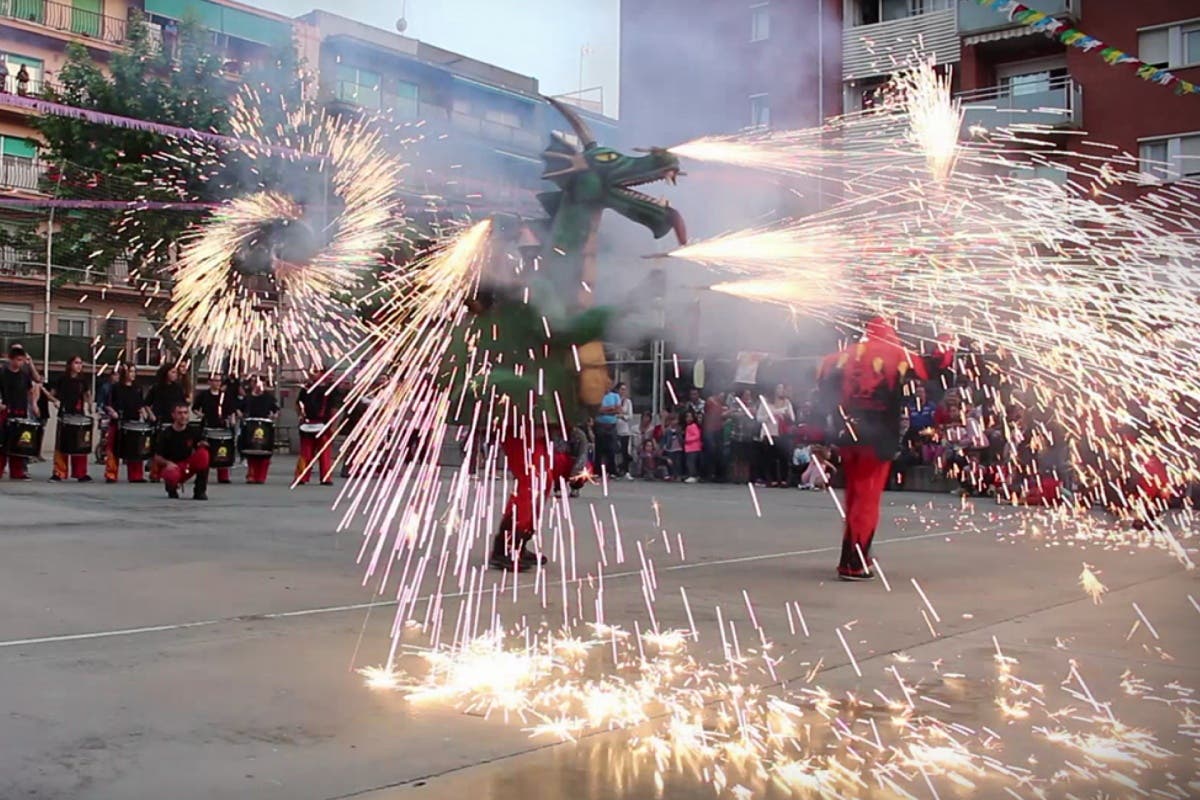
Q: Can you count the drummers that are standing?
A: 7